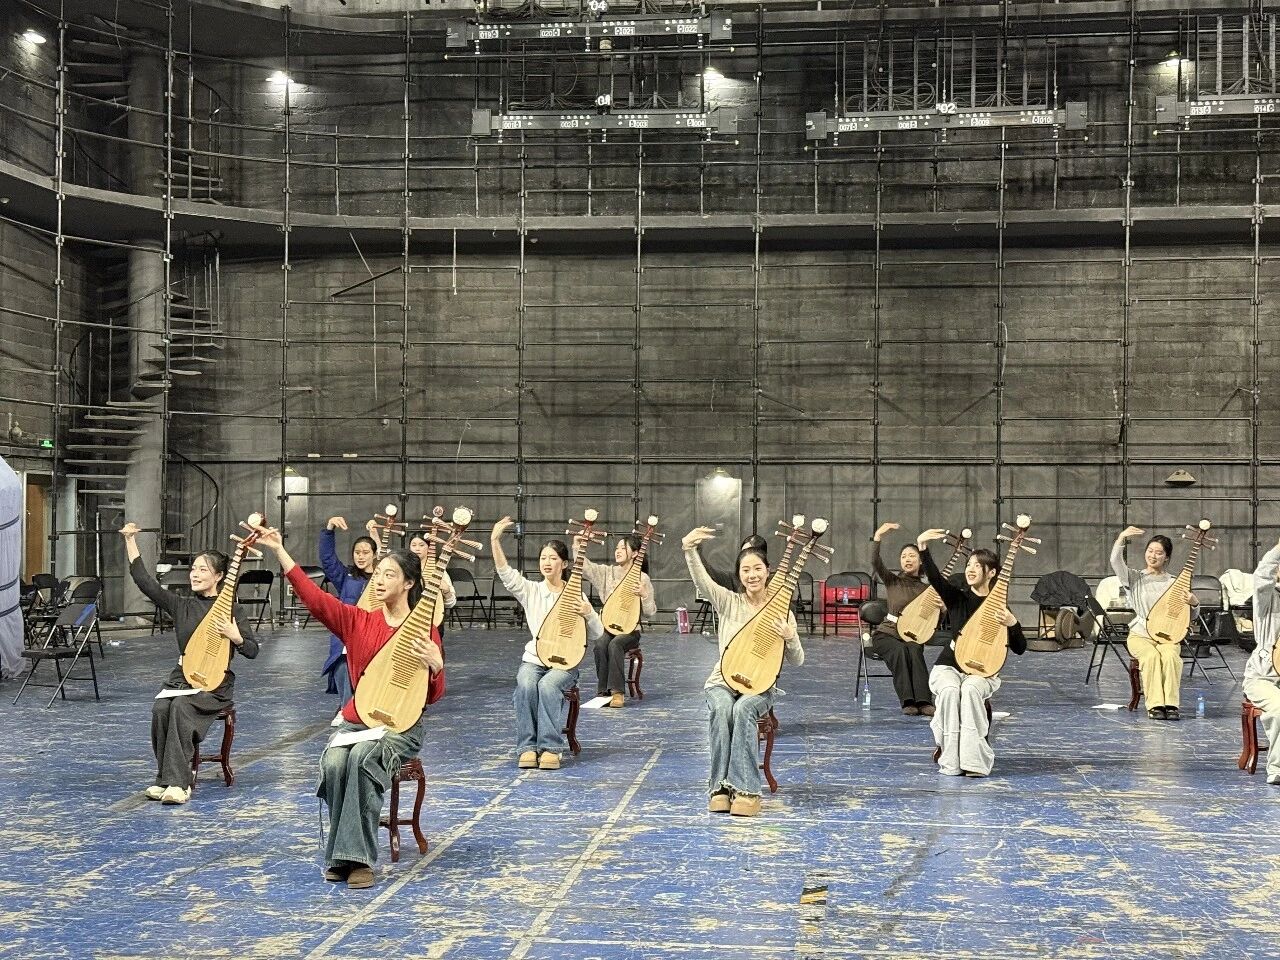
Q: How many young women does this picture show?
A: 12